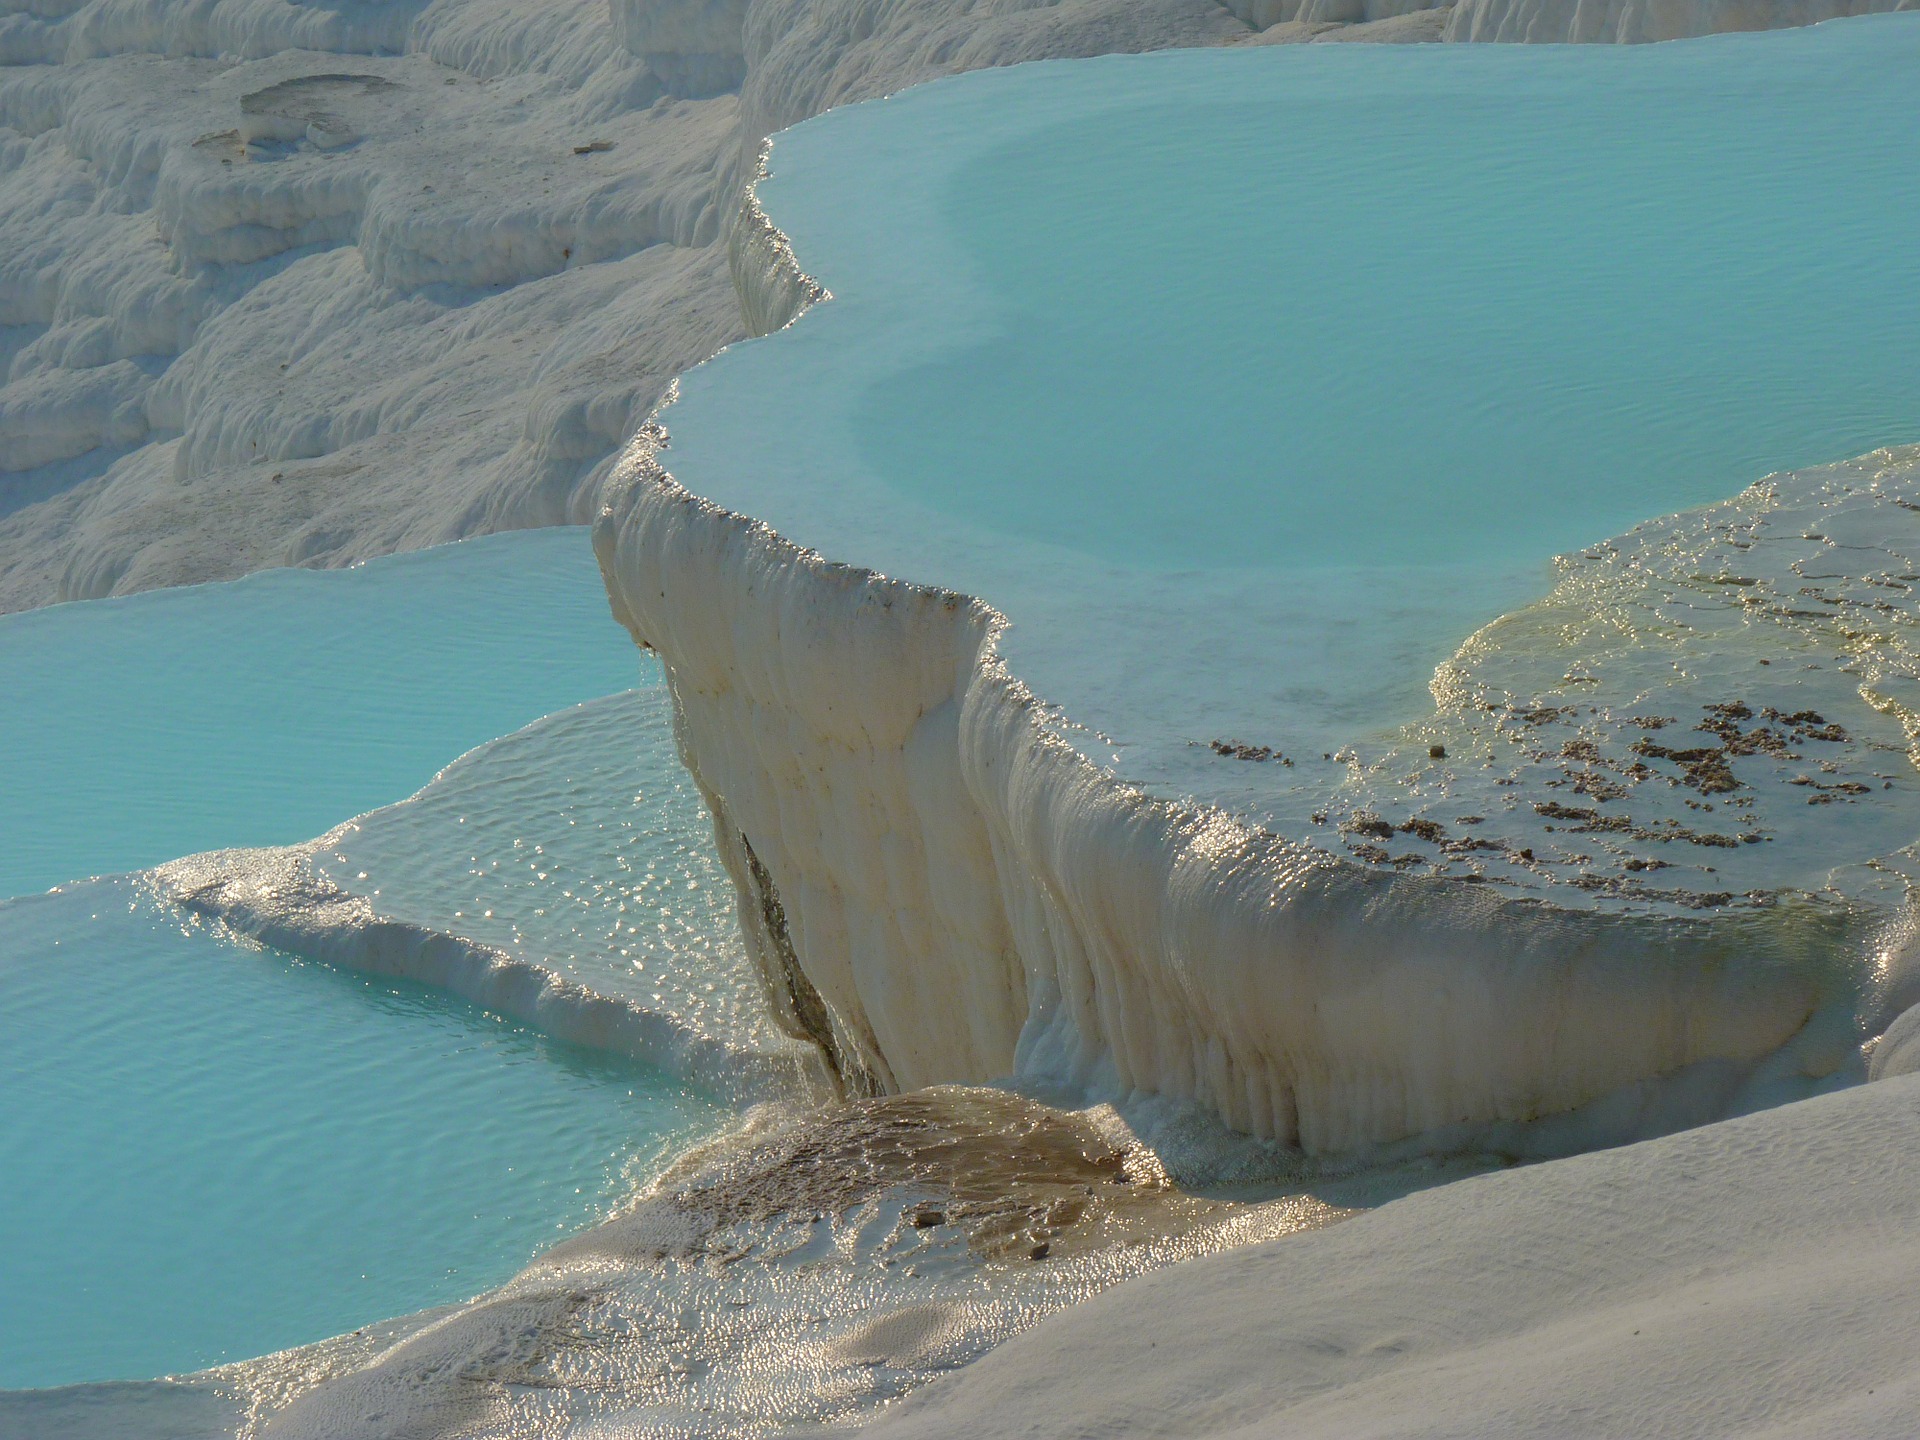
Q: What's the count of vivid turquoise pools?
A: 3